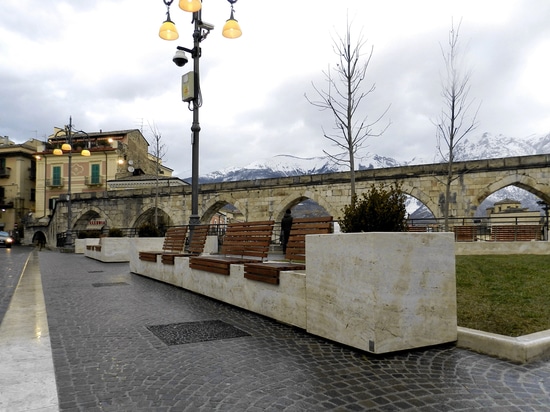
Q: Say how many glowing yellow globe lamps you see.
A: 6